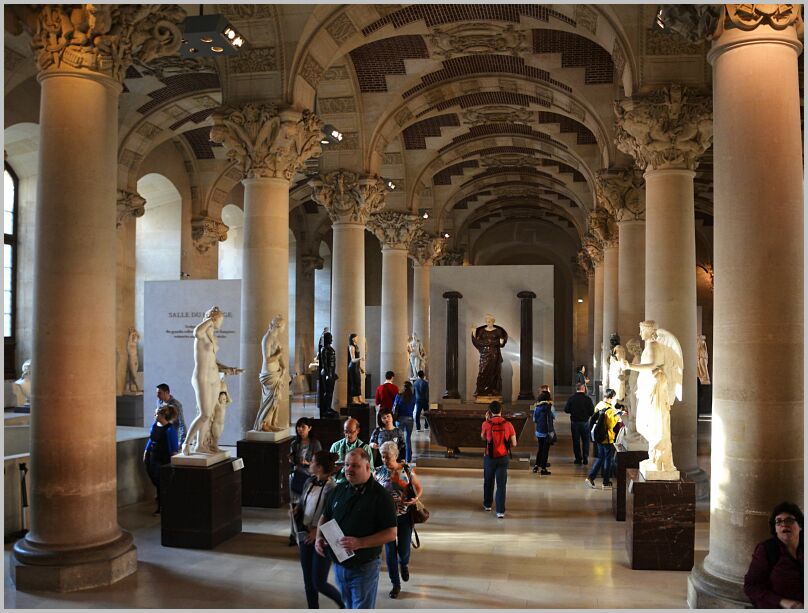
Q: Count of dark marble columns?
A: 2